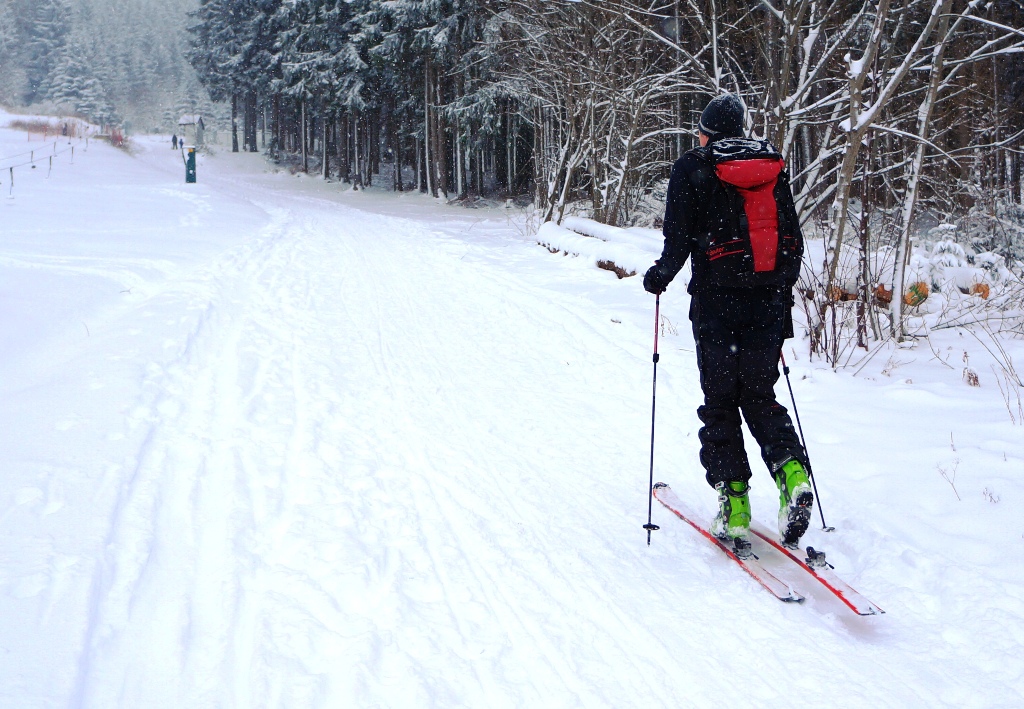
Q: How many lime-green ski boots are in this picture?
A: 2